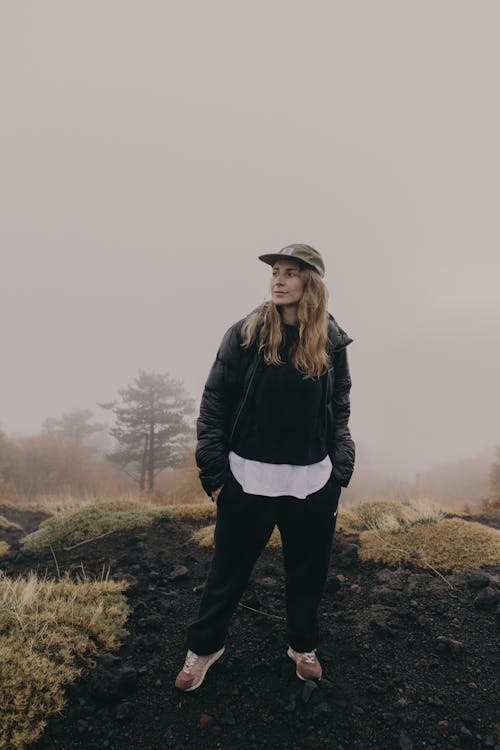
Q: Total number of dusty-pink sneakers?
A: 2